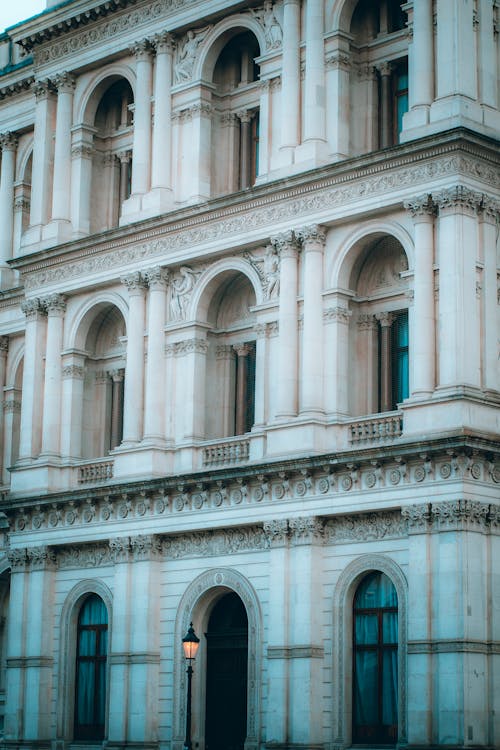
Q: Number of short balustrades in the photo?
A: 3